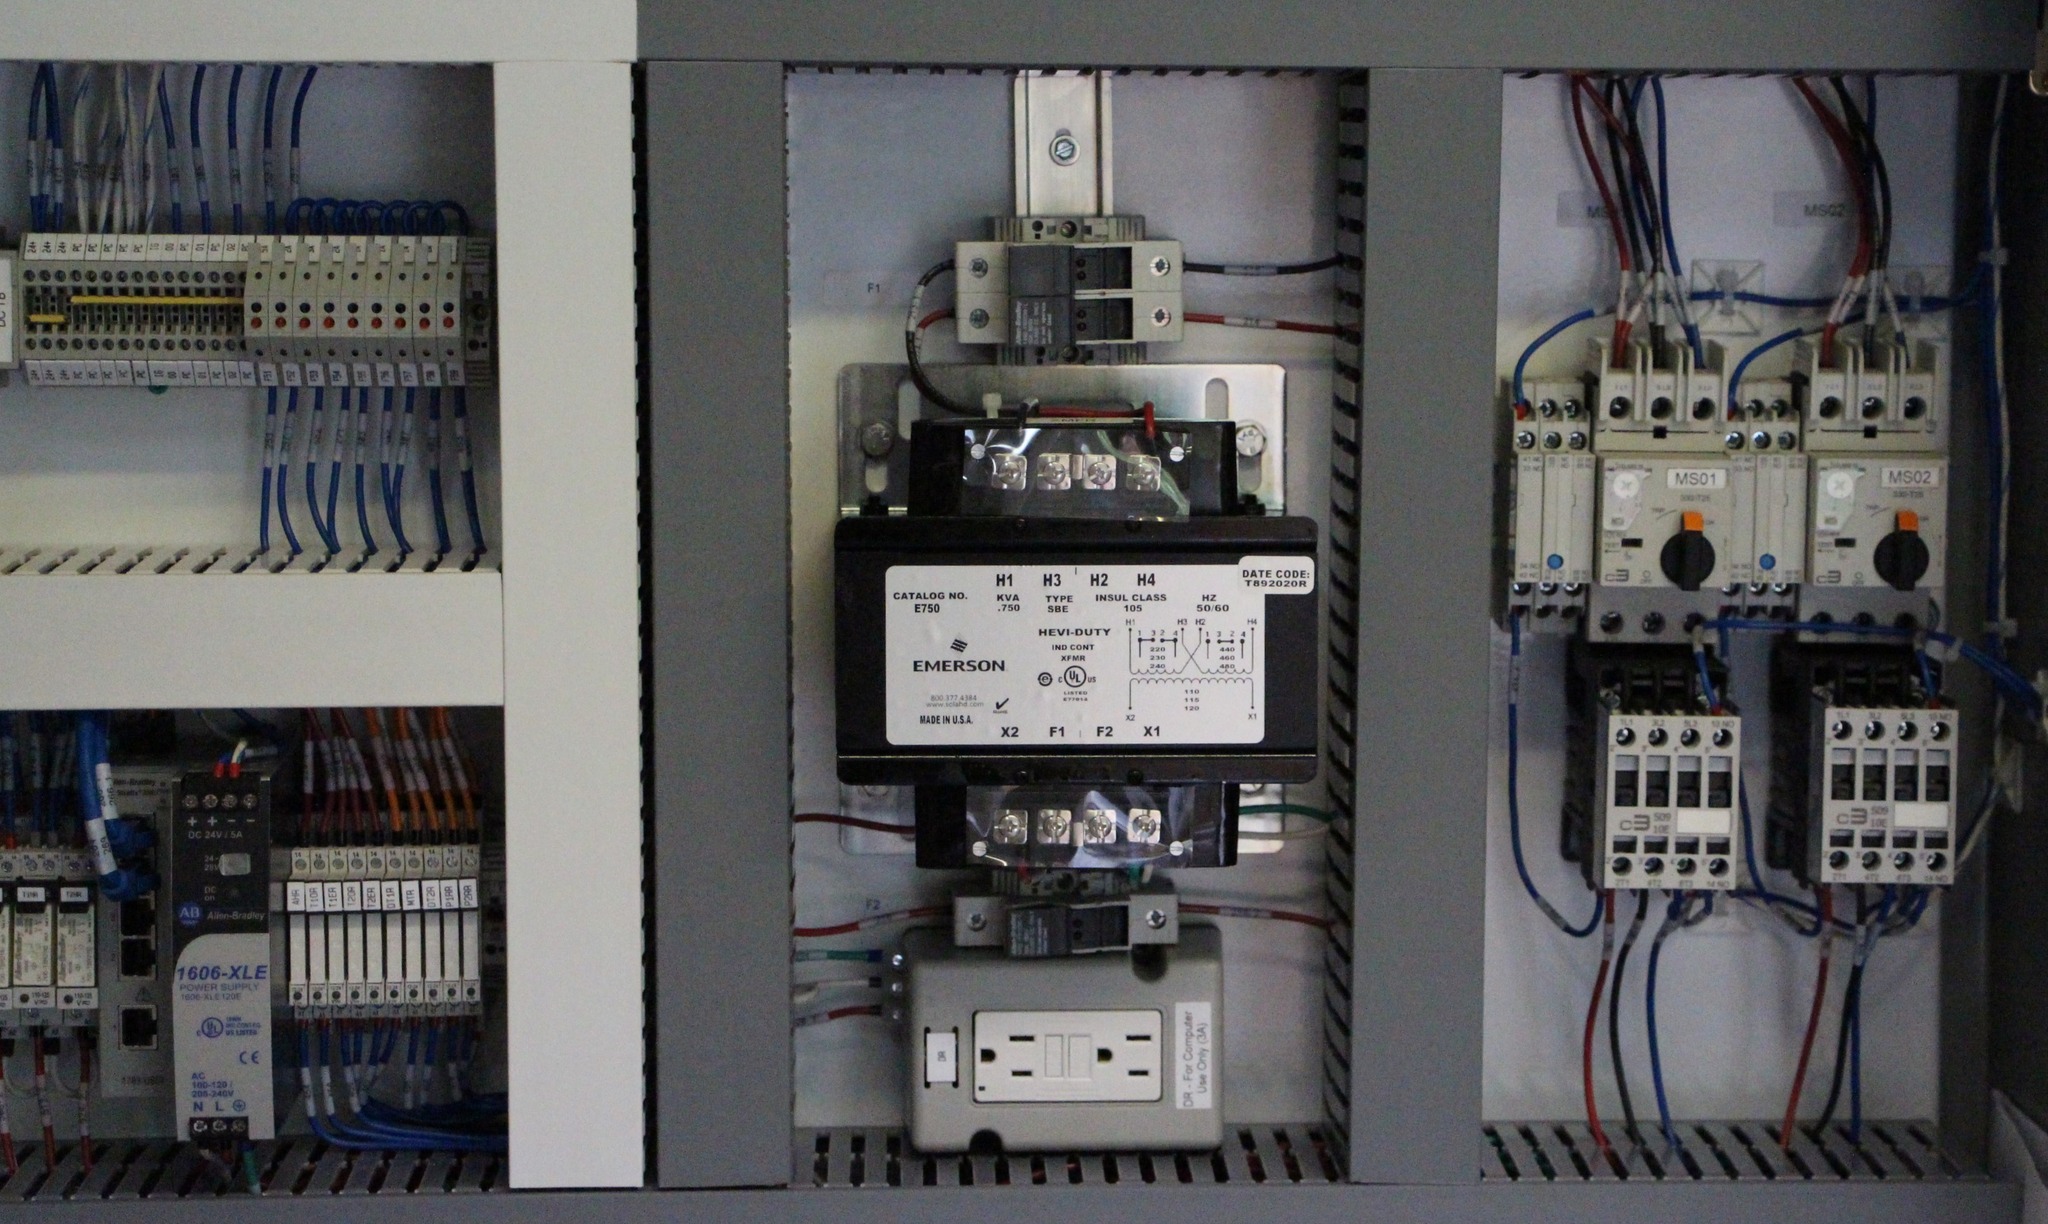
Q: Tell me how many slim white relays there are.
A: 10